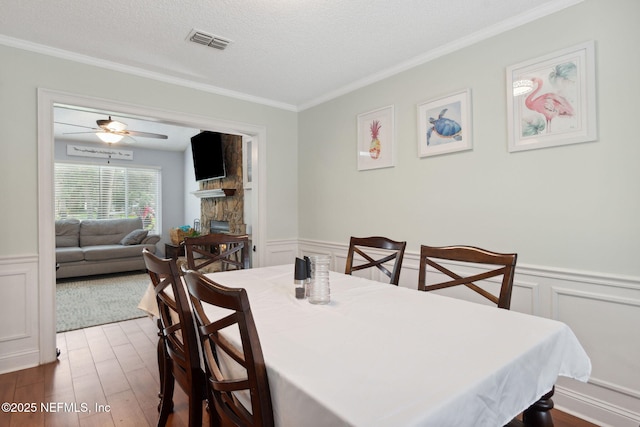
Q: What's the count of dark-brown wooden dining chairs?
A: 5